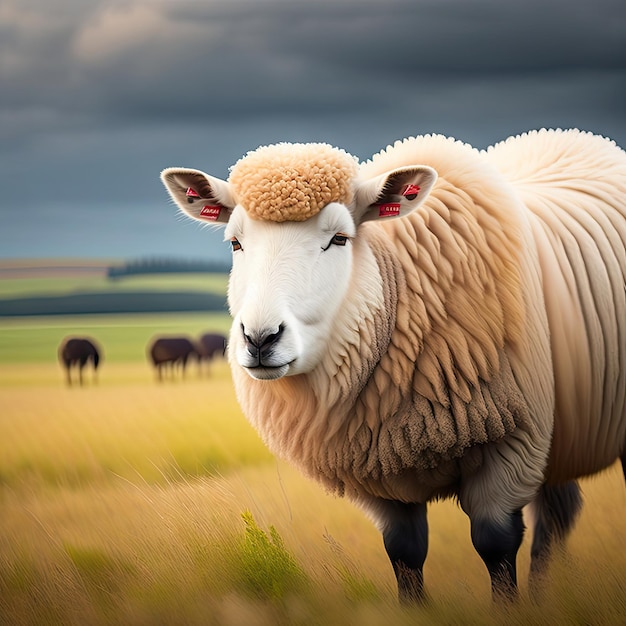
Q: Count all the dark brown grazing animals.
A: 3